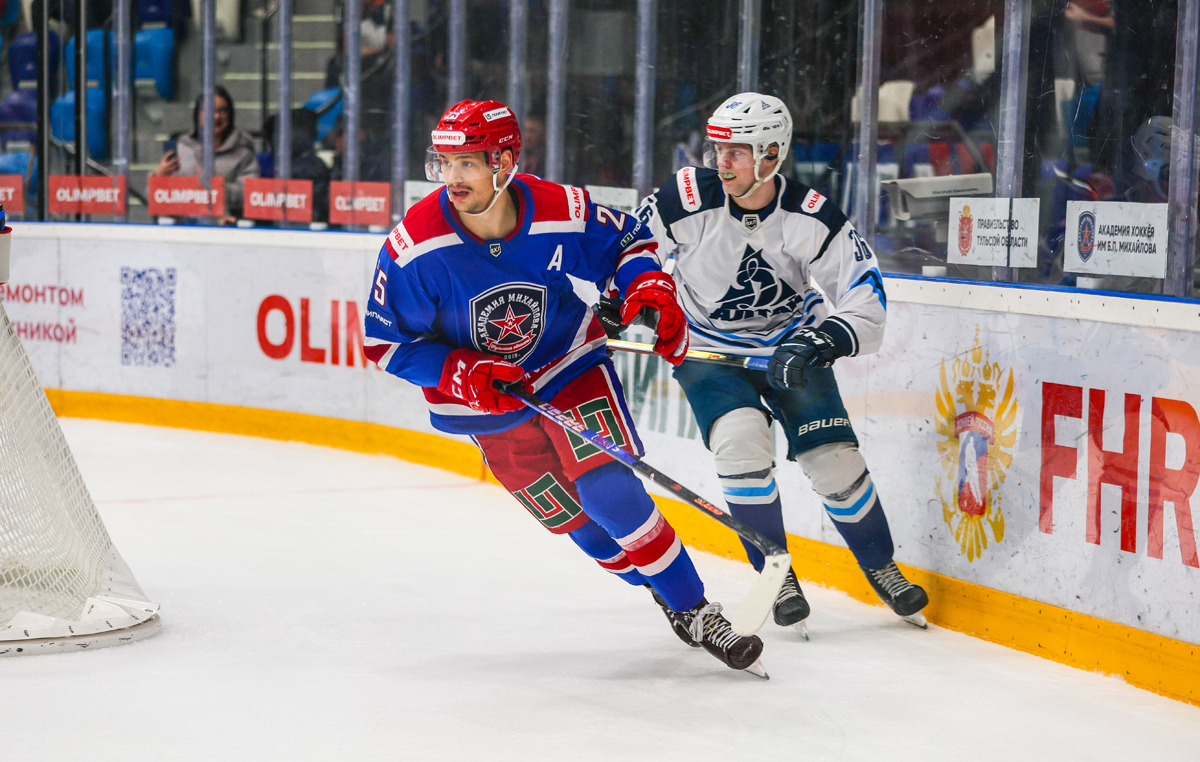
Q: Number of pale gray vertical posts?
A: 13